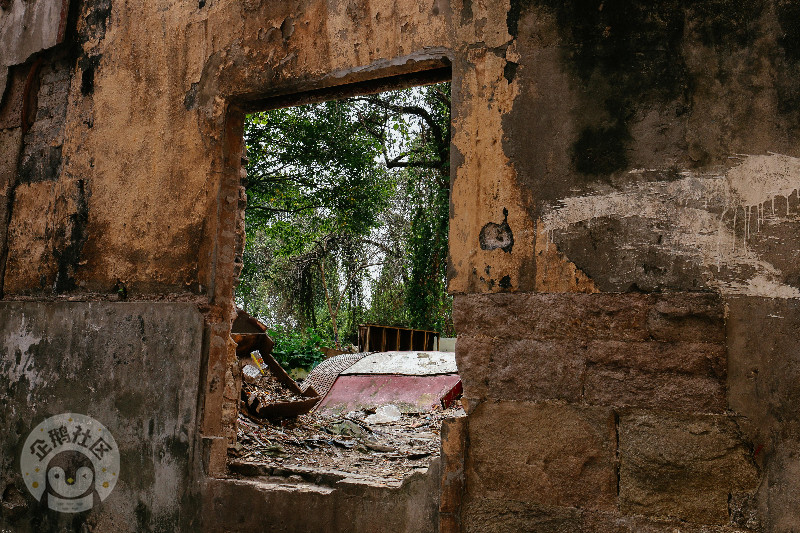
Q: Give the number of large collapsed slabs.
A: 2